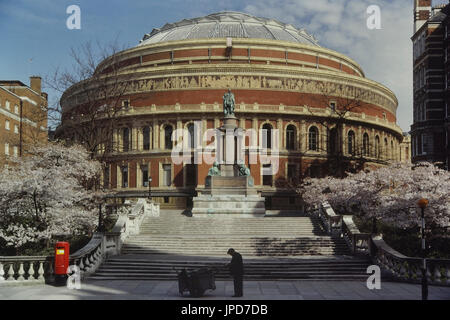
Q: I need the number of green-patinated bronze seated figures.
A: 2